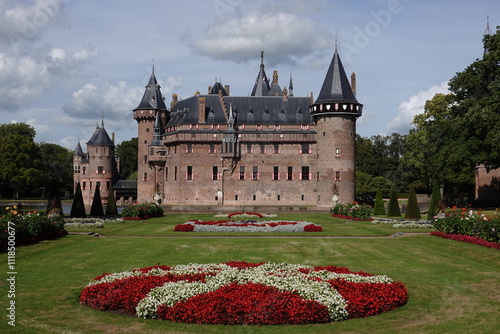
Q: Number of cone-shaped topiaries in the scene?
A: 8